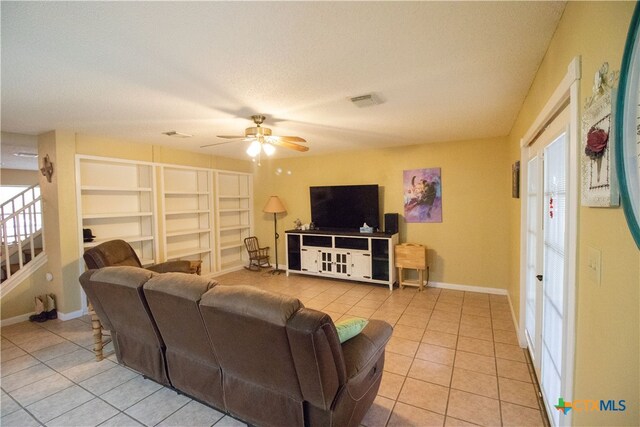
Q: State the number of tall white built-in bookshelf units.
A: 3